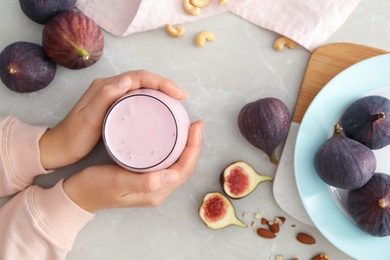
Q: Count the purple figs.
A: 7